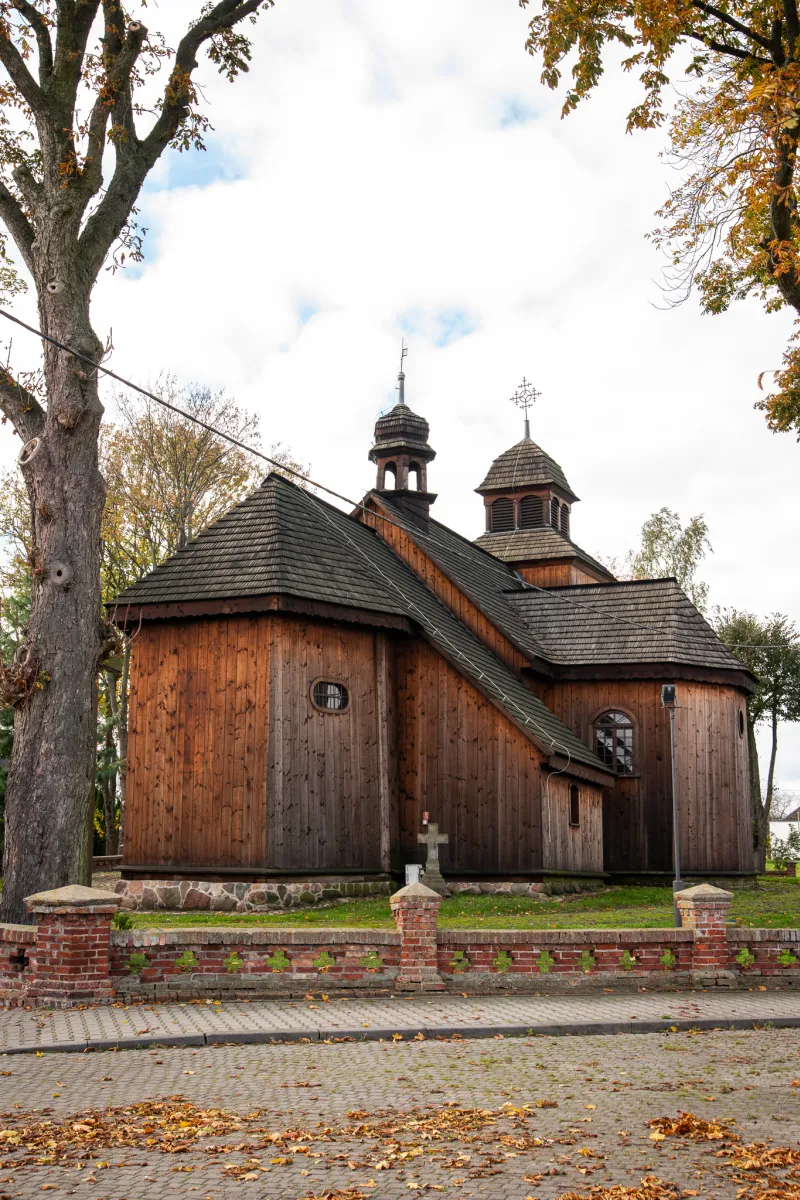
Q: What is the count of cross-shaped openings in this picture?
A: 15